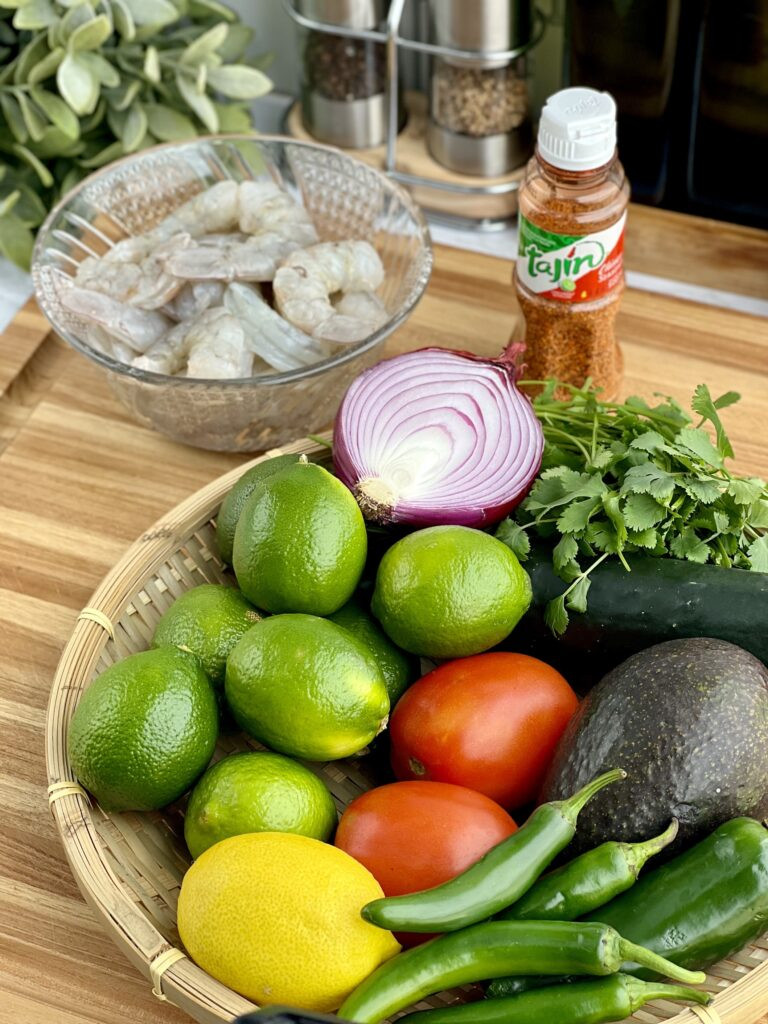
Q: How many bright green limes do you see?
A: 8